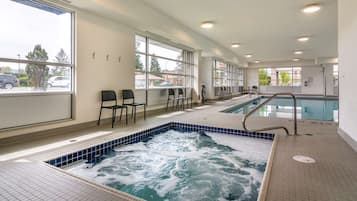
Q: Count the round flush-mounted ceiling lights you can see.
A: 8